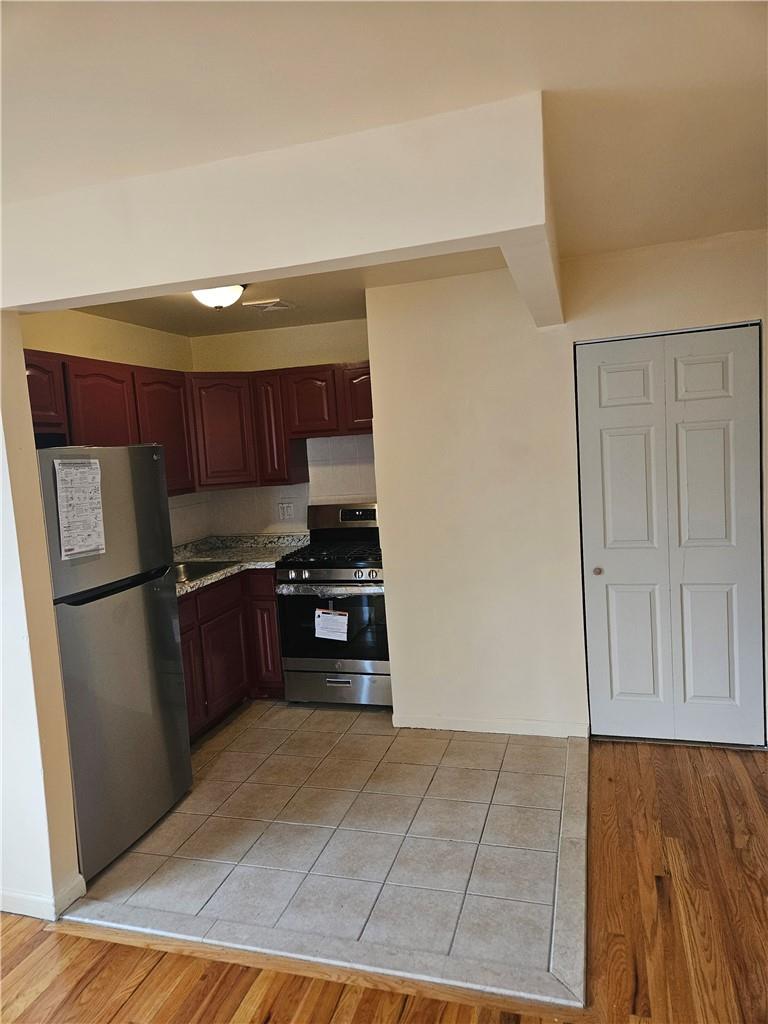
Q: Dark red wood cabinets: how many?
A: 10